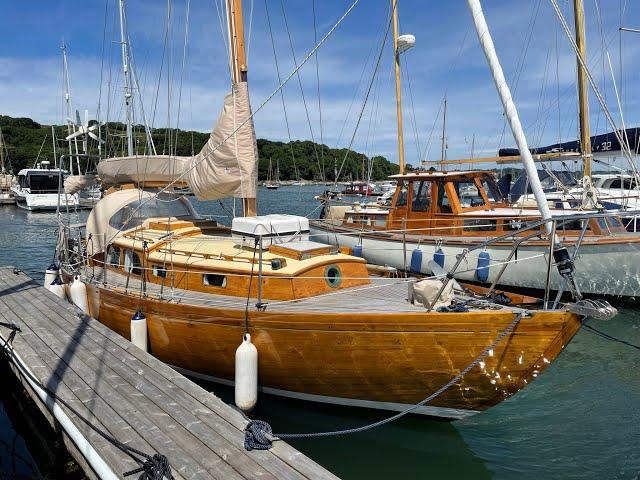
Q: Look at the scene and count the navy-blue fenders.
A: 4